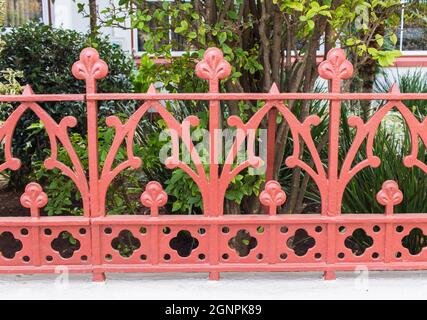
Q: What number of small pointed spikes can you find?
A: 4